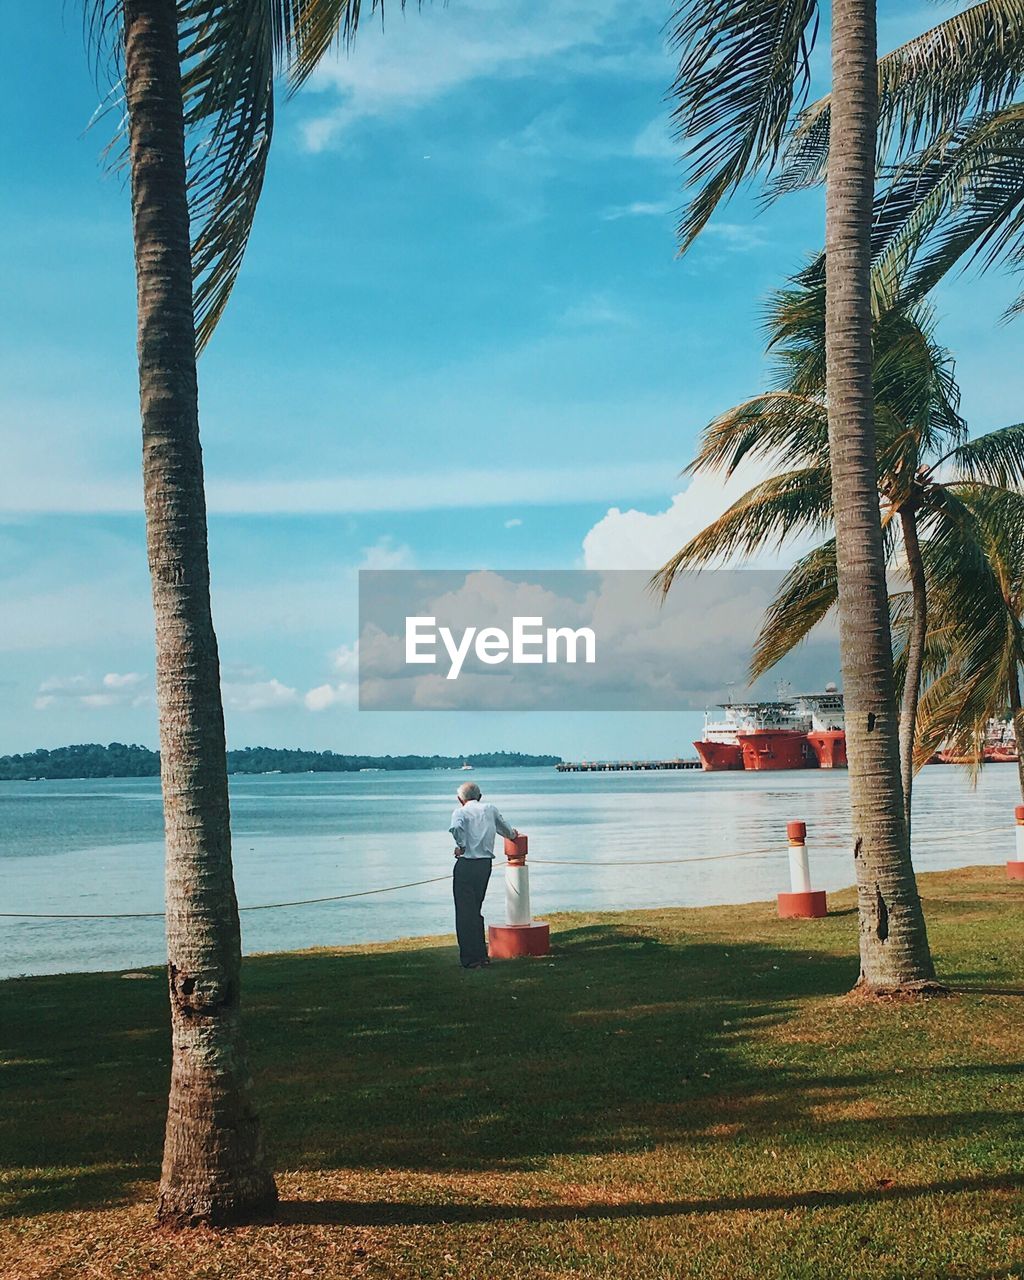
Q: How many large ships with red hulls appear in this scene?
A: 3